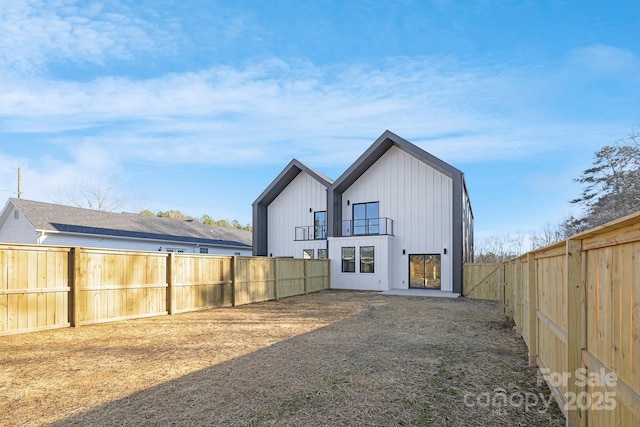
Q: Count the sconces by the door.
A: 2